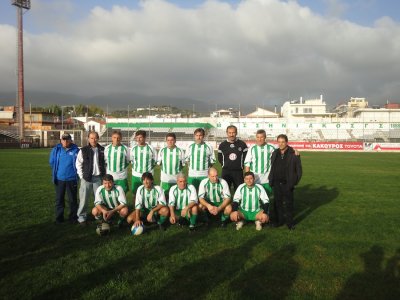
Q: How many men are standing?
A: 9